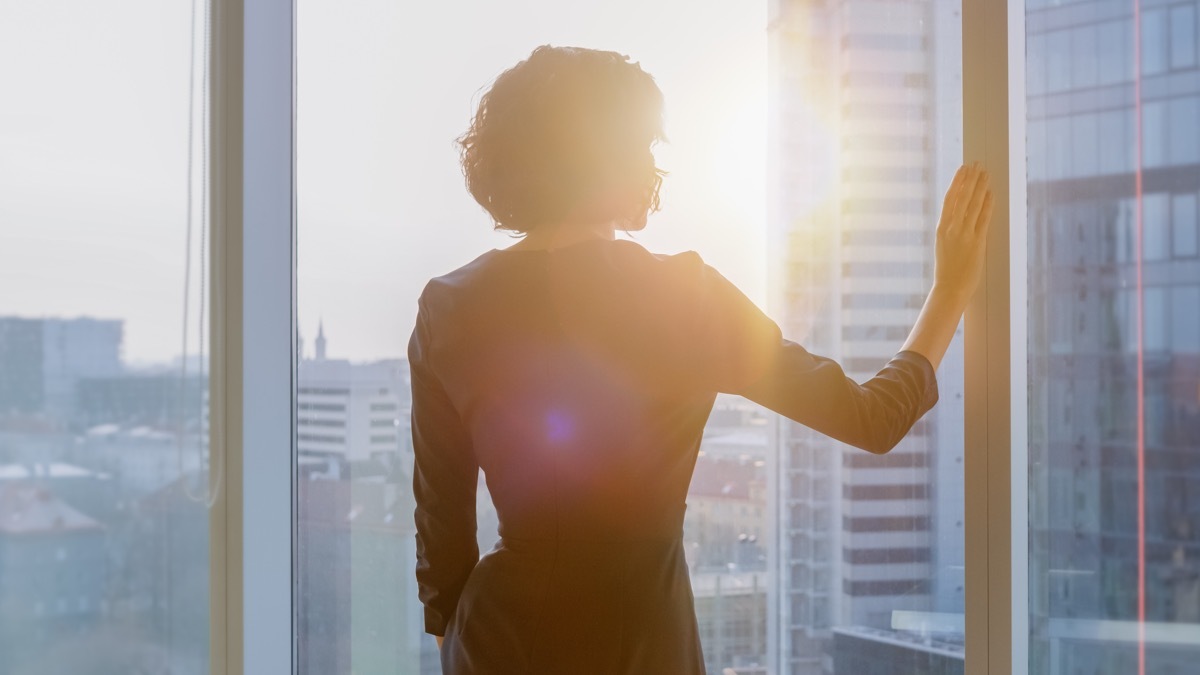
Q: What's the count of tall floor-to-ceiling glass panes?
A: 3